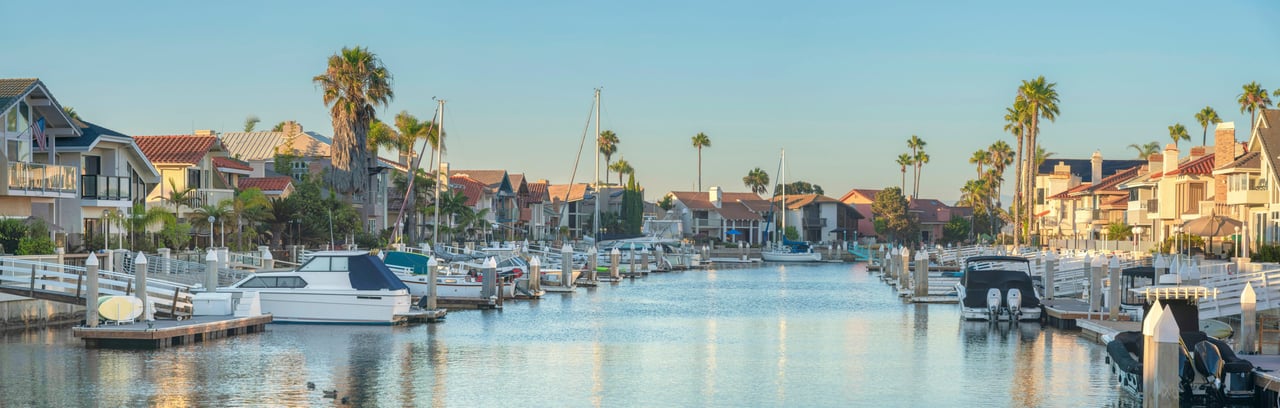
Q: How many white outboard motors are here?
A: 2